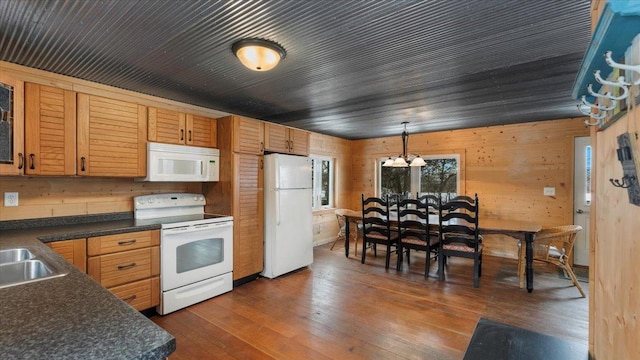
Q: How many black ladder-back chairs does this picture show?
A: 6